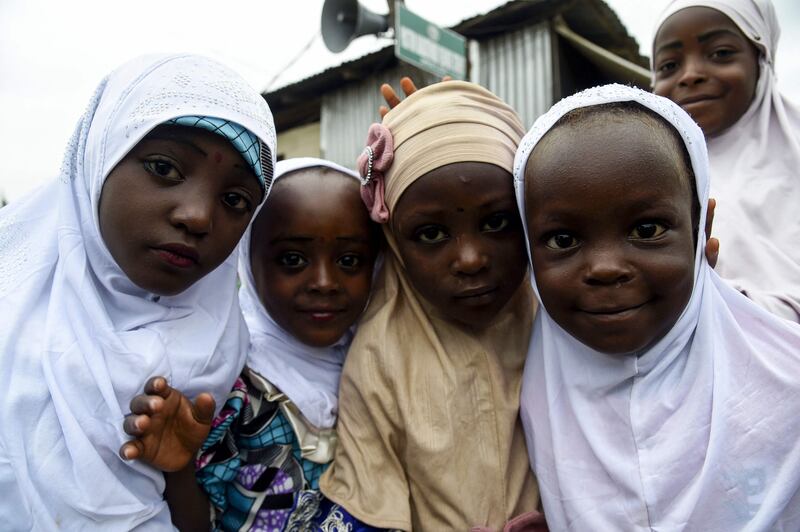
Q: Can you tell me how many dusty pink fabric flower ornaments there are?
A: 1